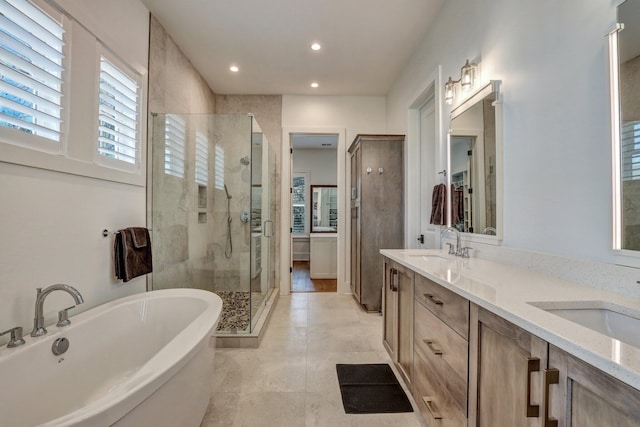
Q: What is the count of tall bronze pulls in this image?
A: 4